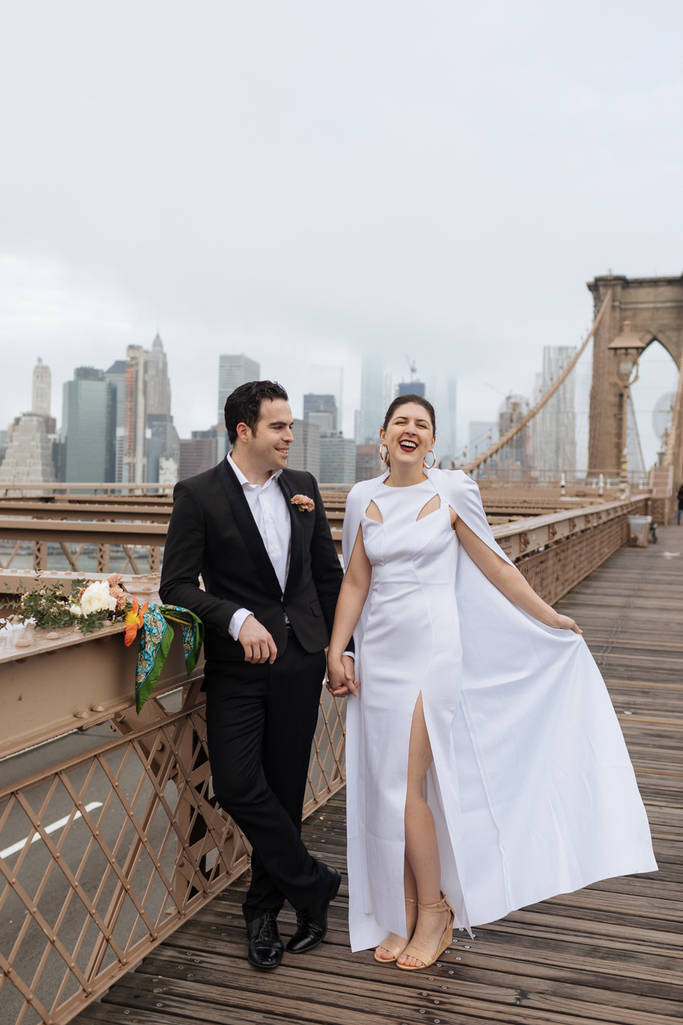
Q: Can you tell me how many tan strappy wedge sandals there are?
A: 2